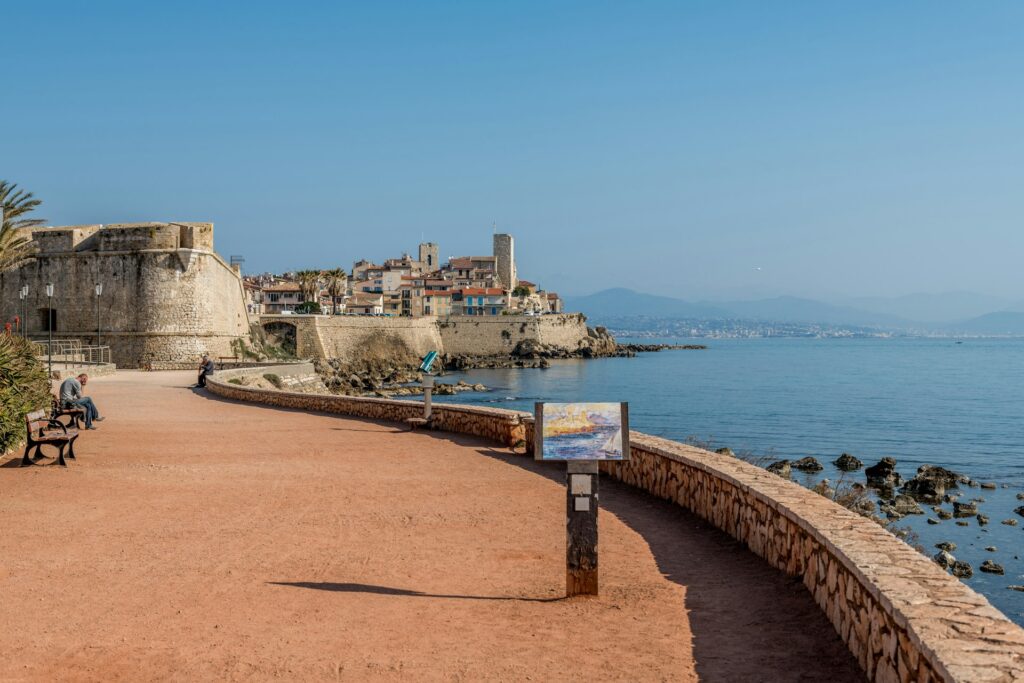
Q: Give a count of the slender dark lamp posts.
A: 4